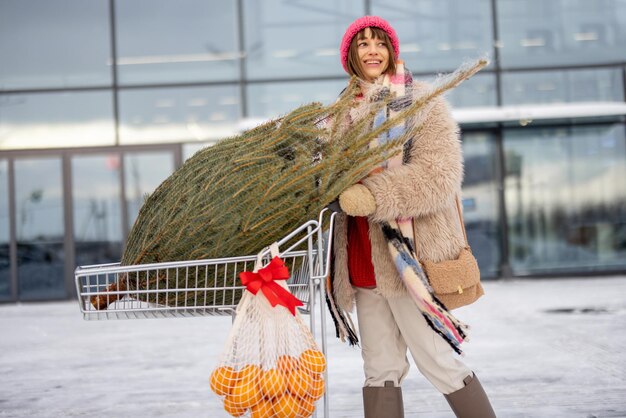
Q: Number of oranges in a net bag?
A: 12